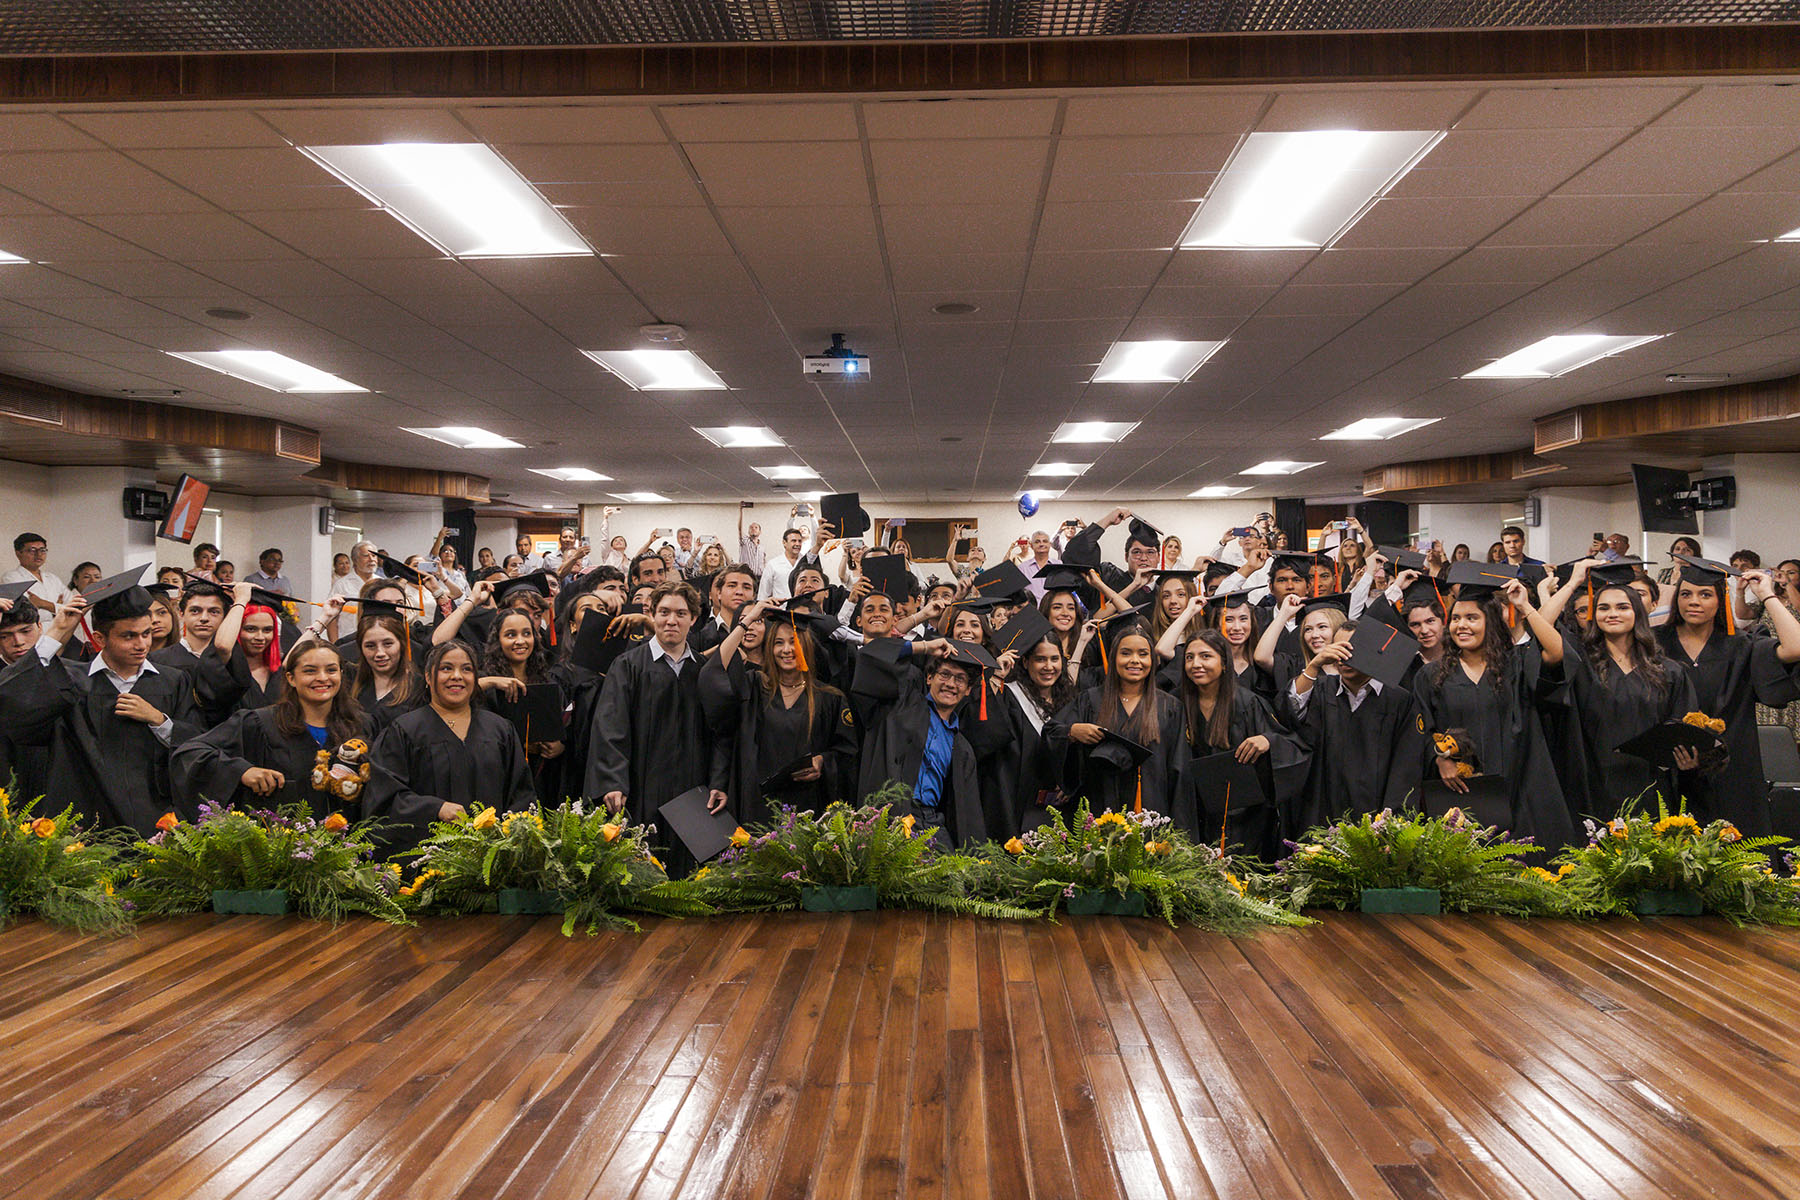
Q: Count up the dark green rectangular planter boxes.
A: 6